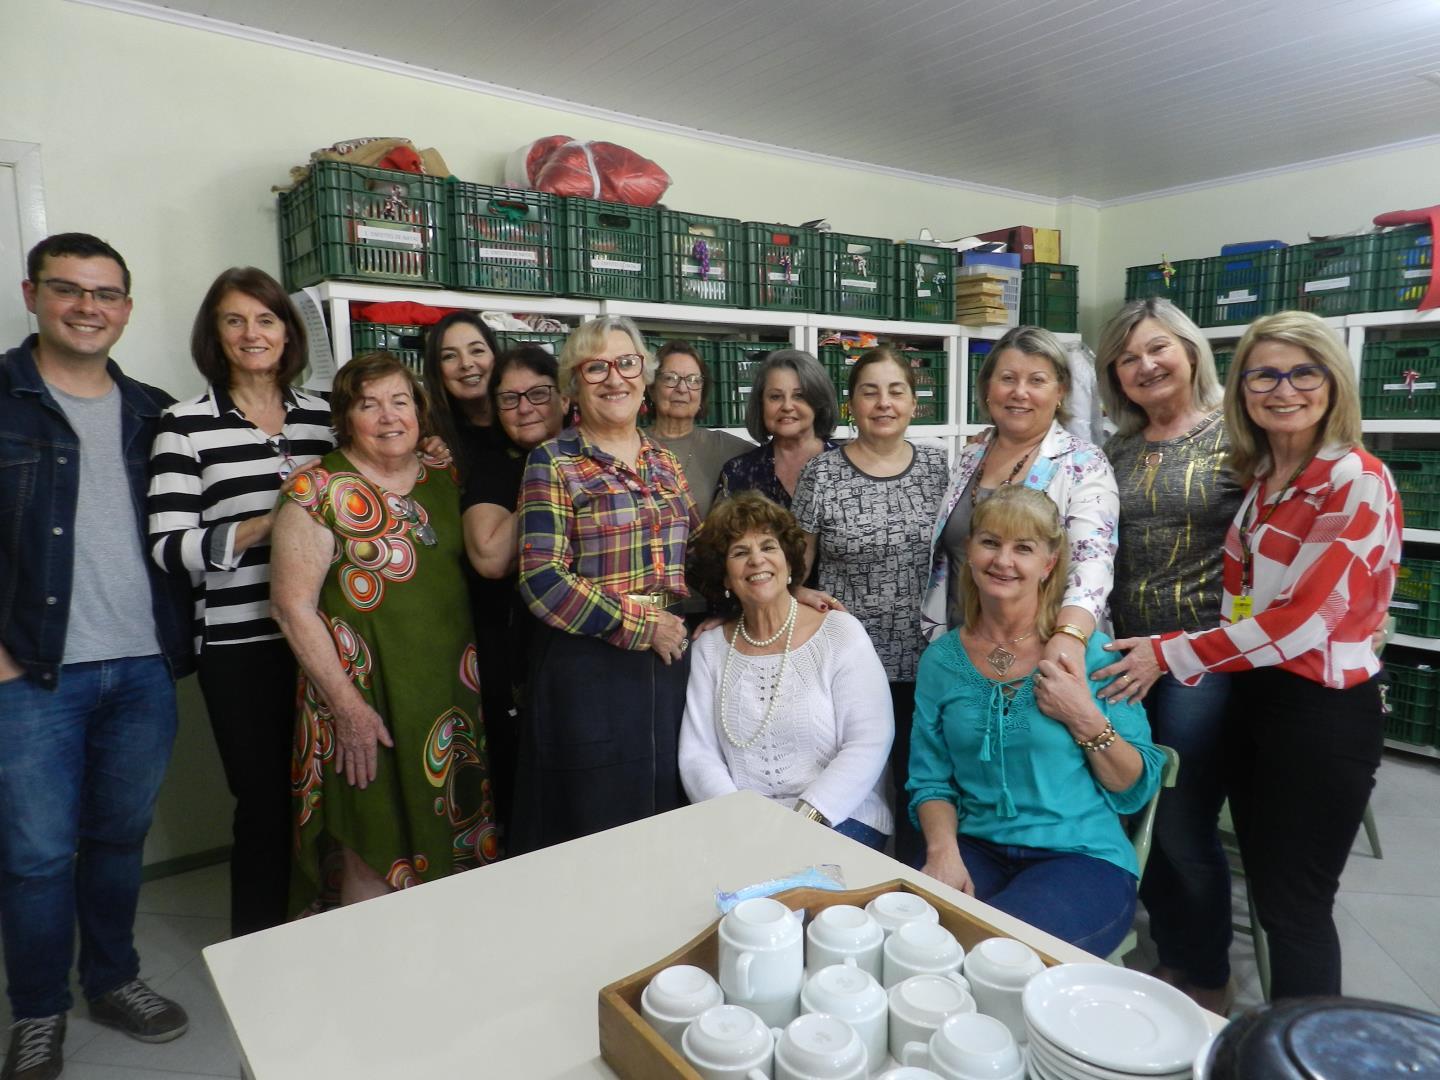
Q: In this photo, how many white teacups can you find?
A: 12